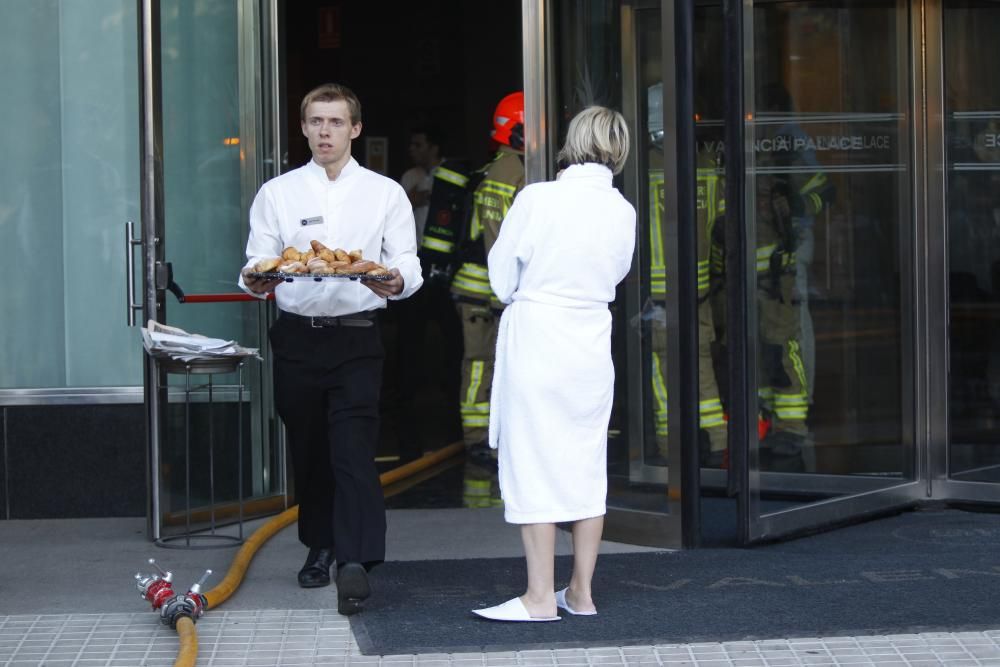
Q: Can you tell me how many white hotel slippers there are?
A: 2